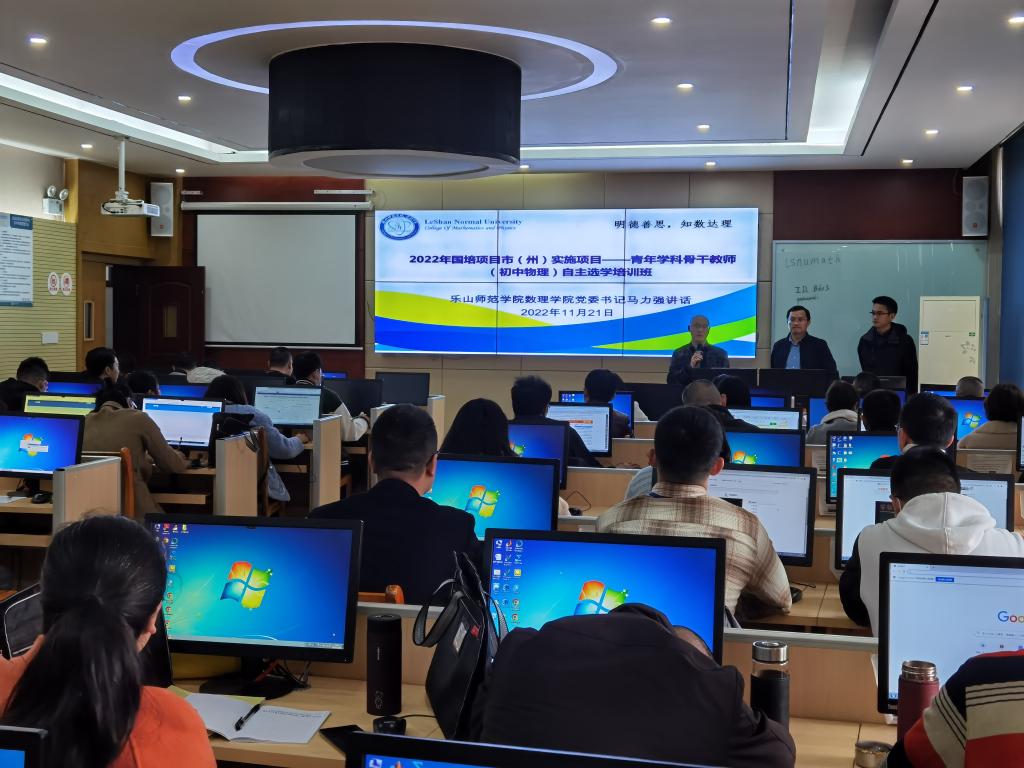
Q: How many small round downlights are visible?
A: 13